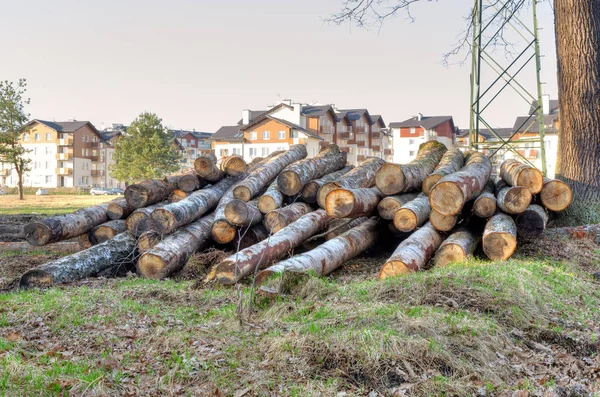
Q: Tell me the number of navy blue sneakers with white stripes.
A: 0